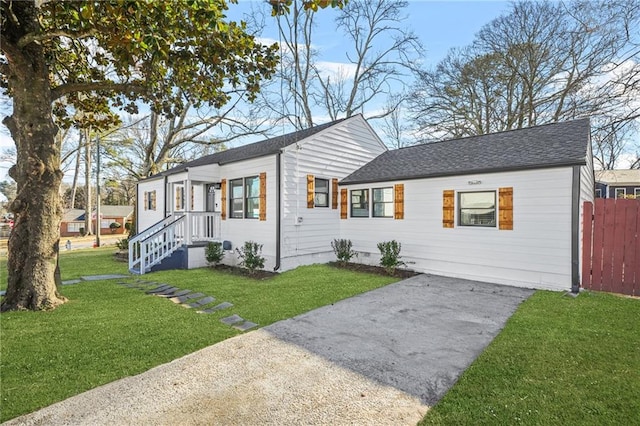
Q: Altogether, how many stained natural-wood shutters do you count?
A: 12